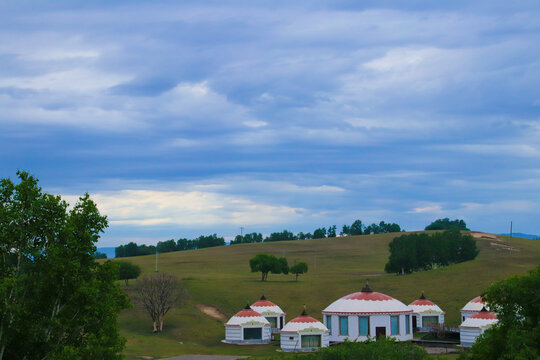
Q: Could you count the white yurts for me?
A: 7